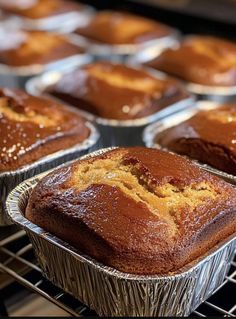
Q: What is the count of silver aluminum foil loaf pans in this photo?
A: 8